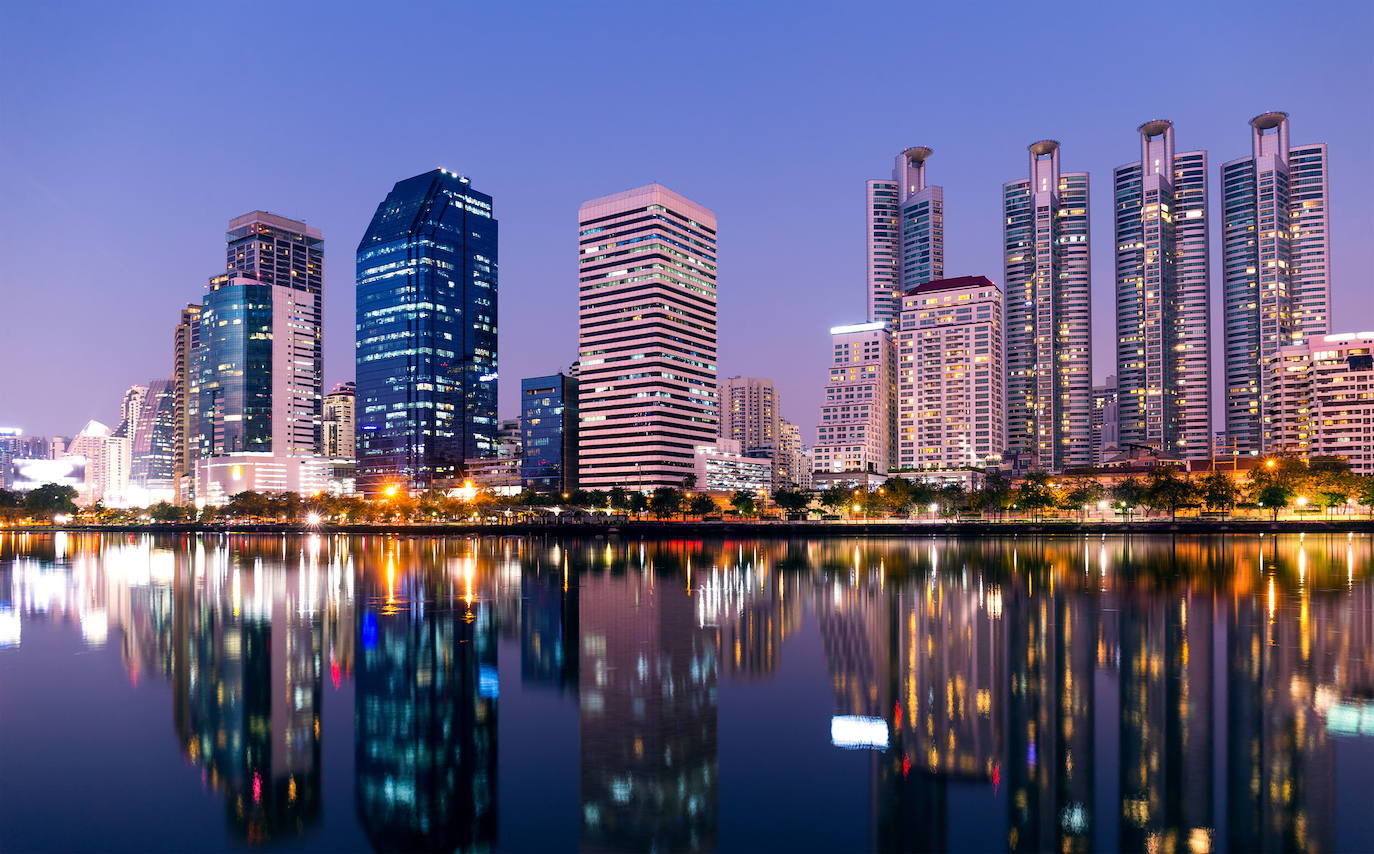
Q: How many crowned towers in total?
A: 4